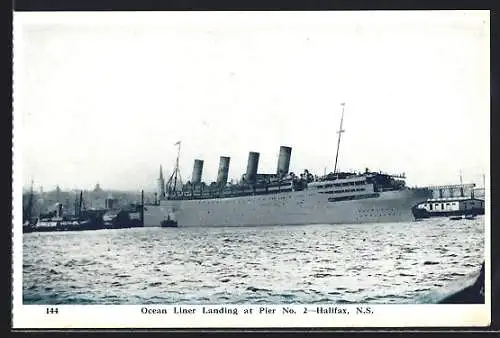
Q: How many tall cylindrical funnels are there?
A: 4